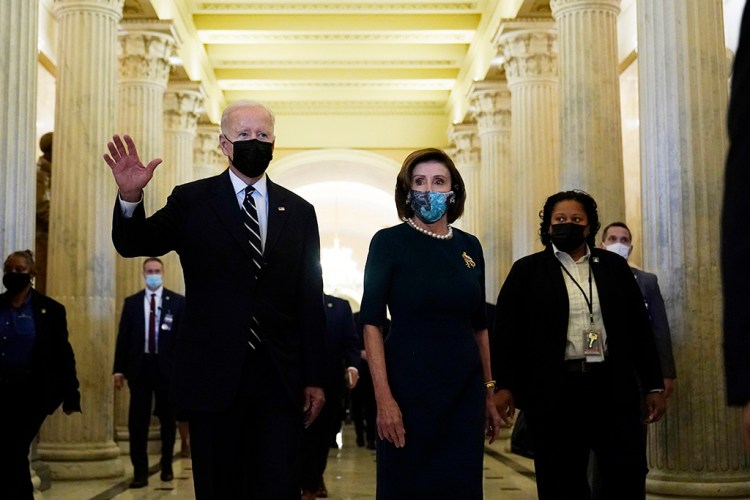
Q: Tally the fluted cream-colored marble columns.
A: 10